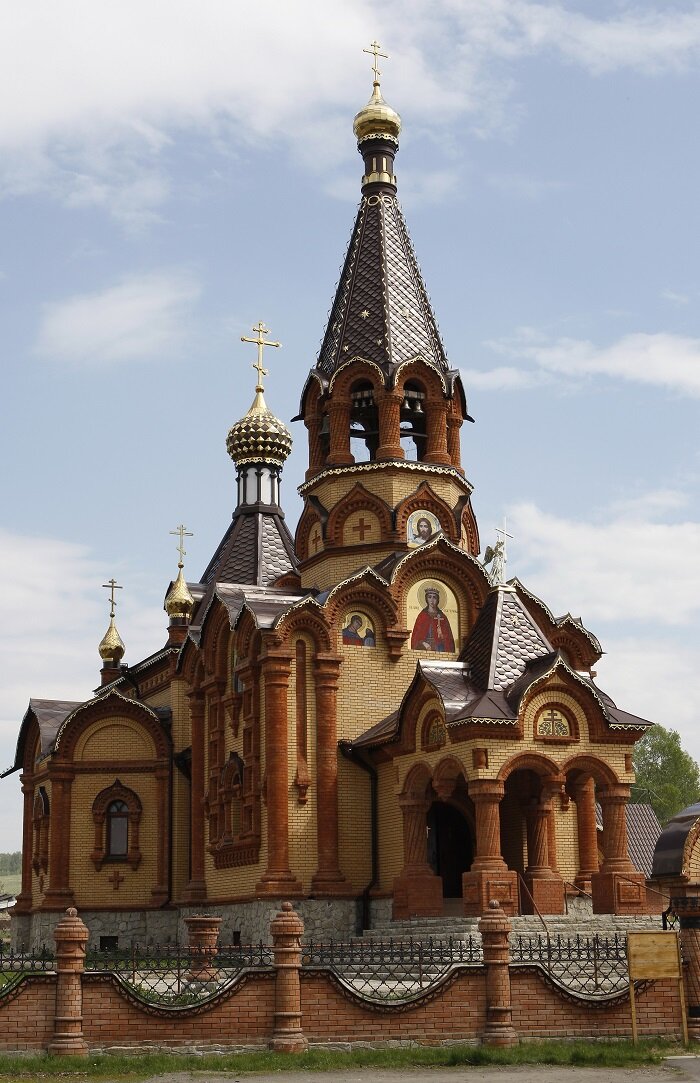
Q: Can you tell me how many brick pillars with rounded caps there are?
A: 3